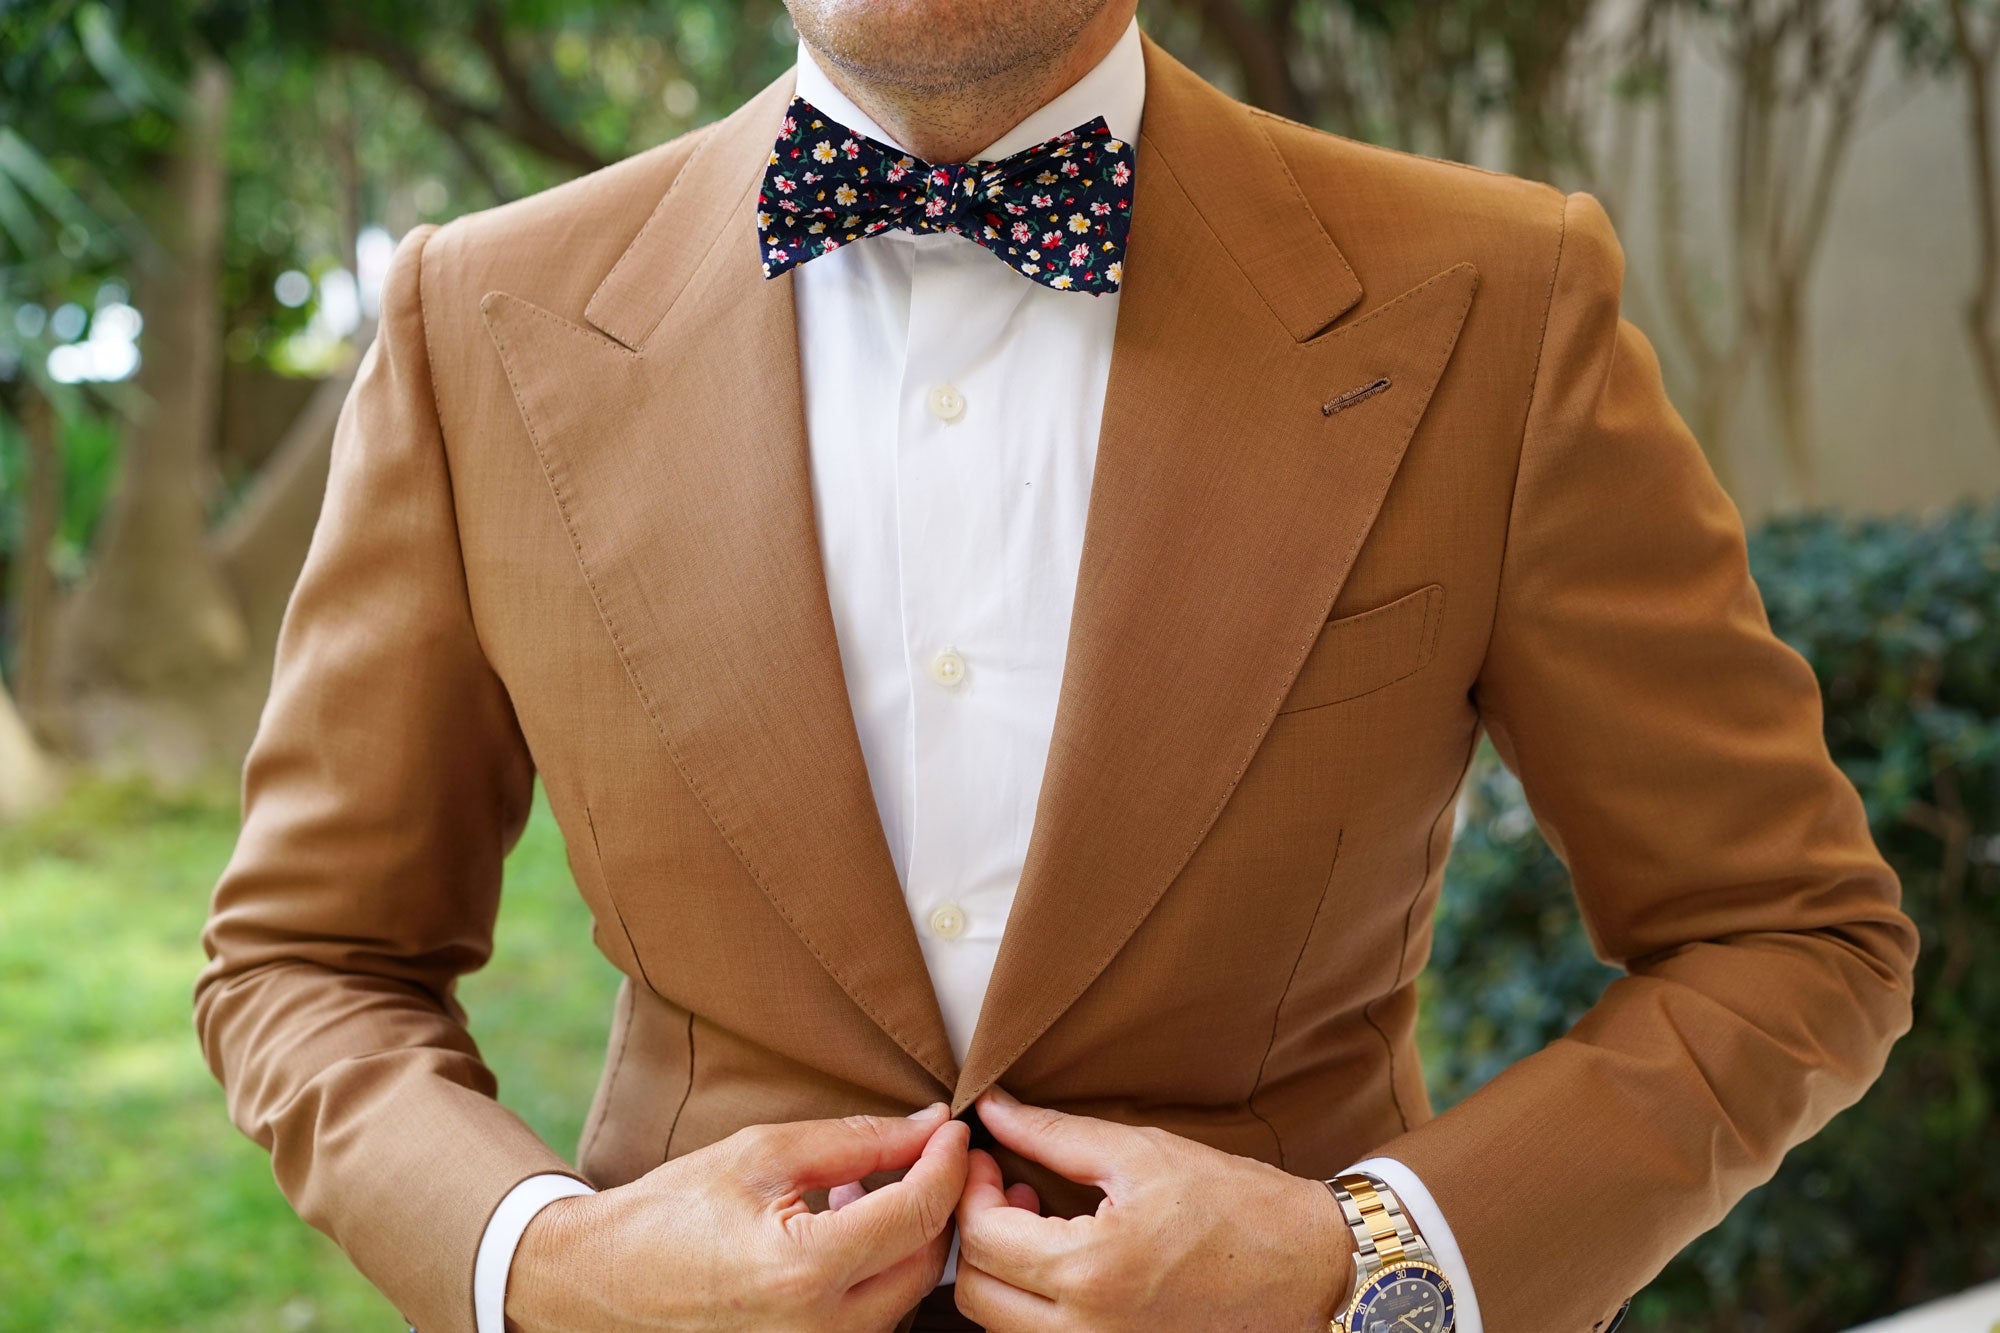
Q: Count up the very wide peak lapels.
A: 2